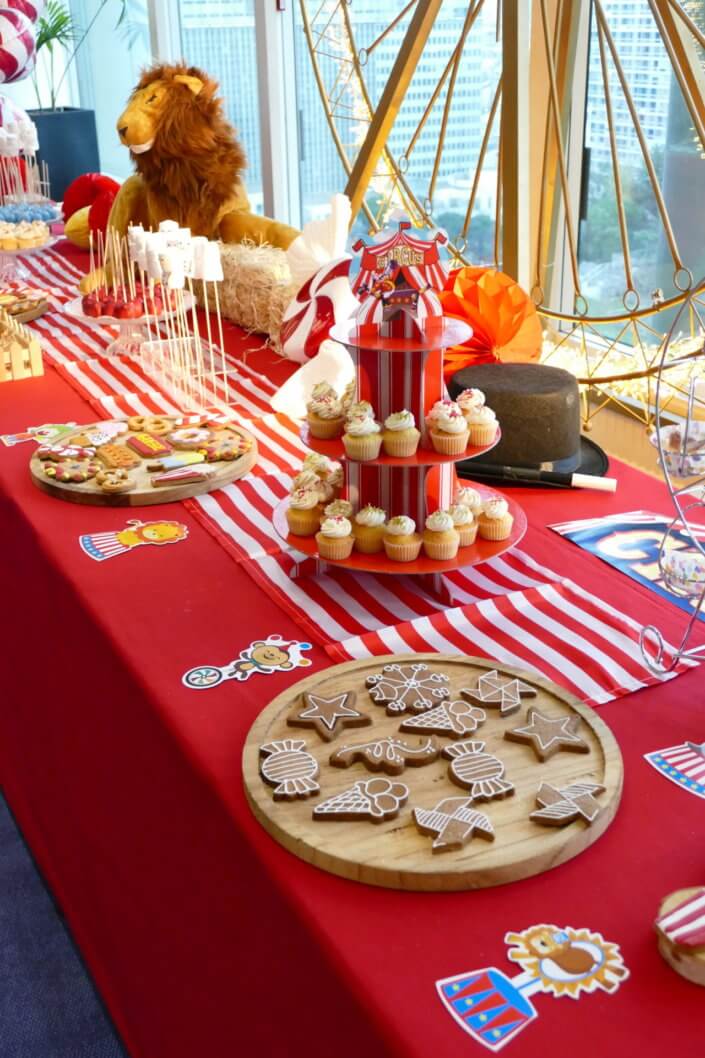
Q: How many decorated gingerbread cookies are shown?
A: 11